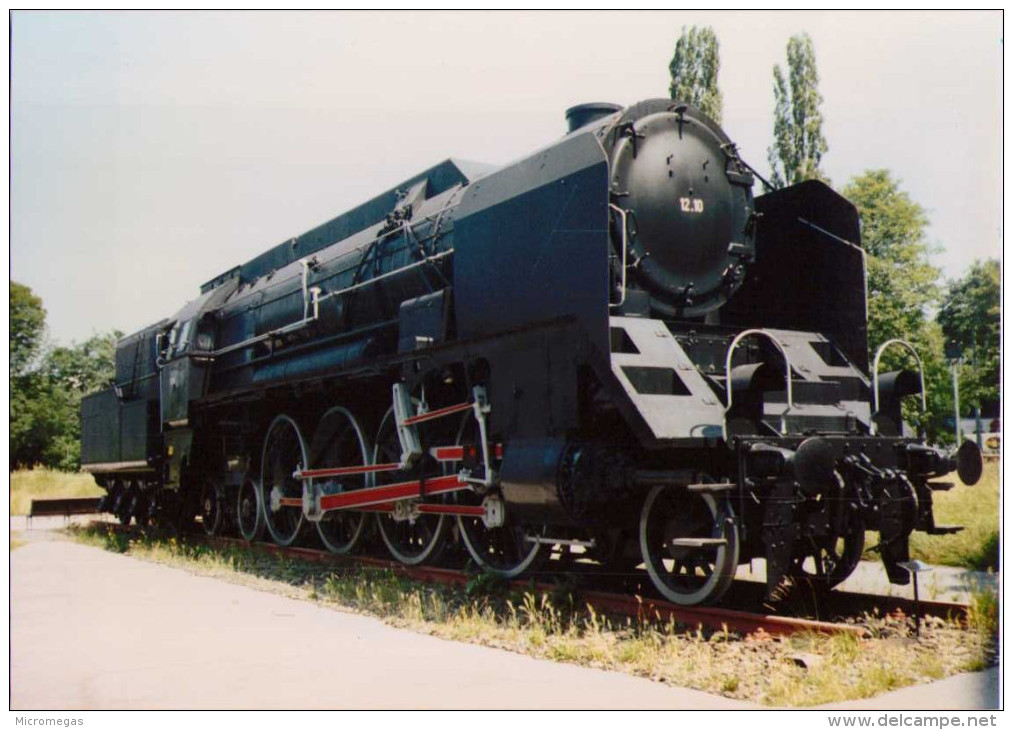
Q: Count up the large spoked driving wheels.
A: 4